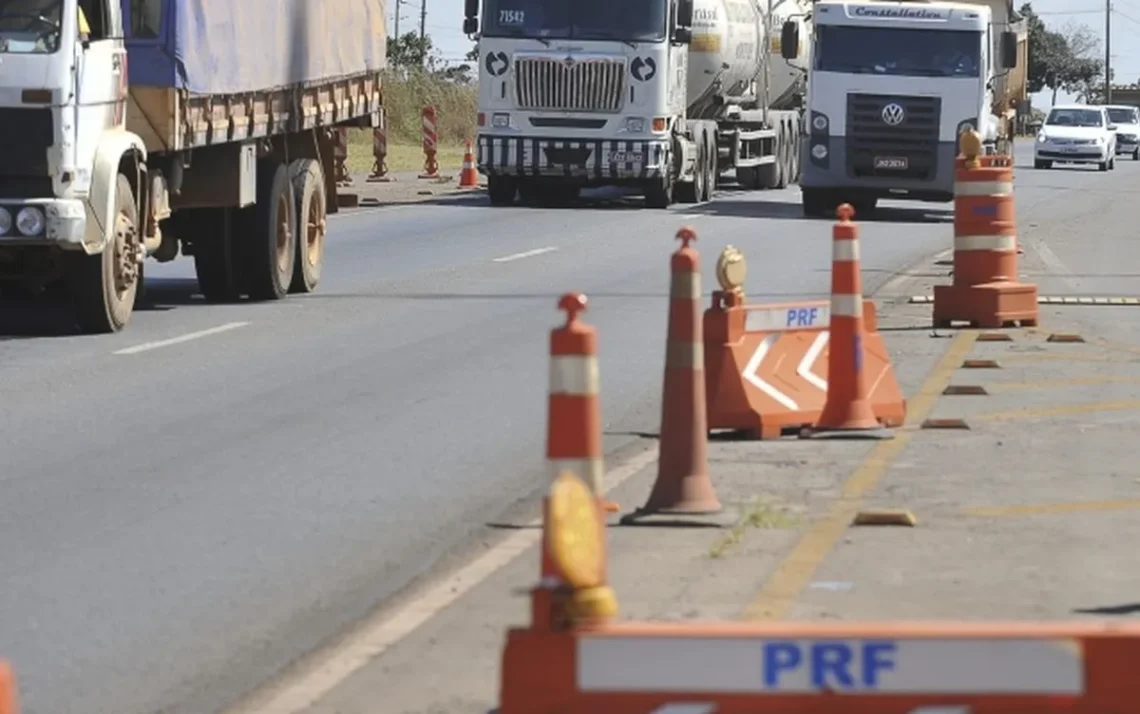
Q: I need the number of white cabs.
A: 3